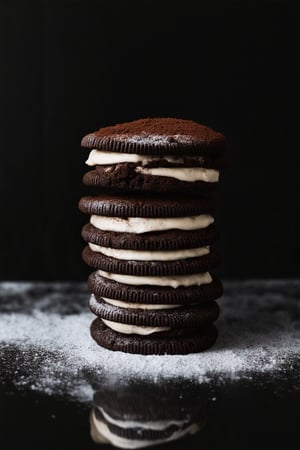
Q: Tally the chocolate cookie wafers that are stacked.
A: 8